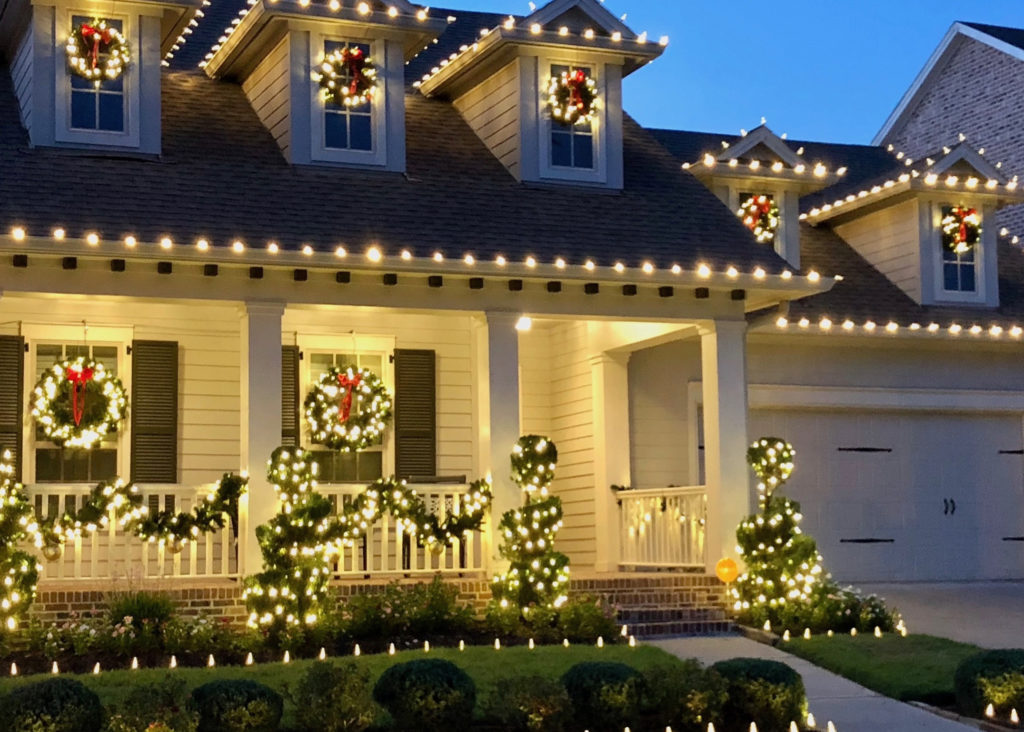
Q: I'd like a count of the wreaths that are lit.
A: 7